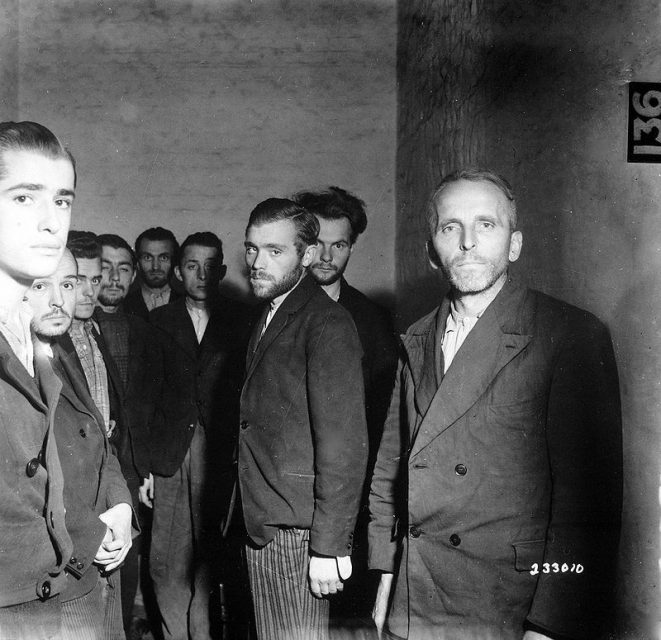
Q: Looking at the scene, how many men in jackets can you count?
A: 9